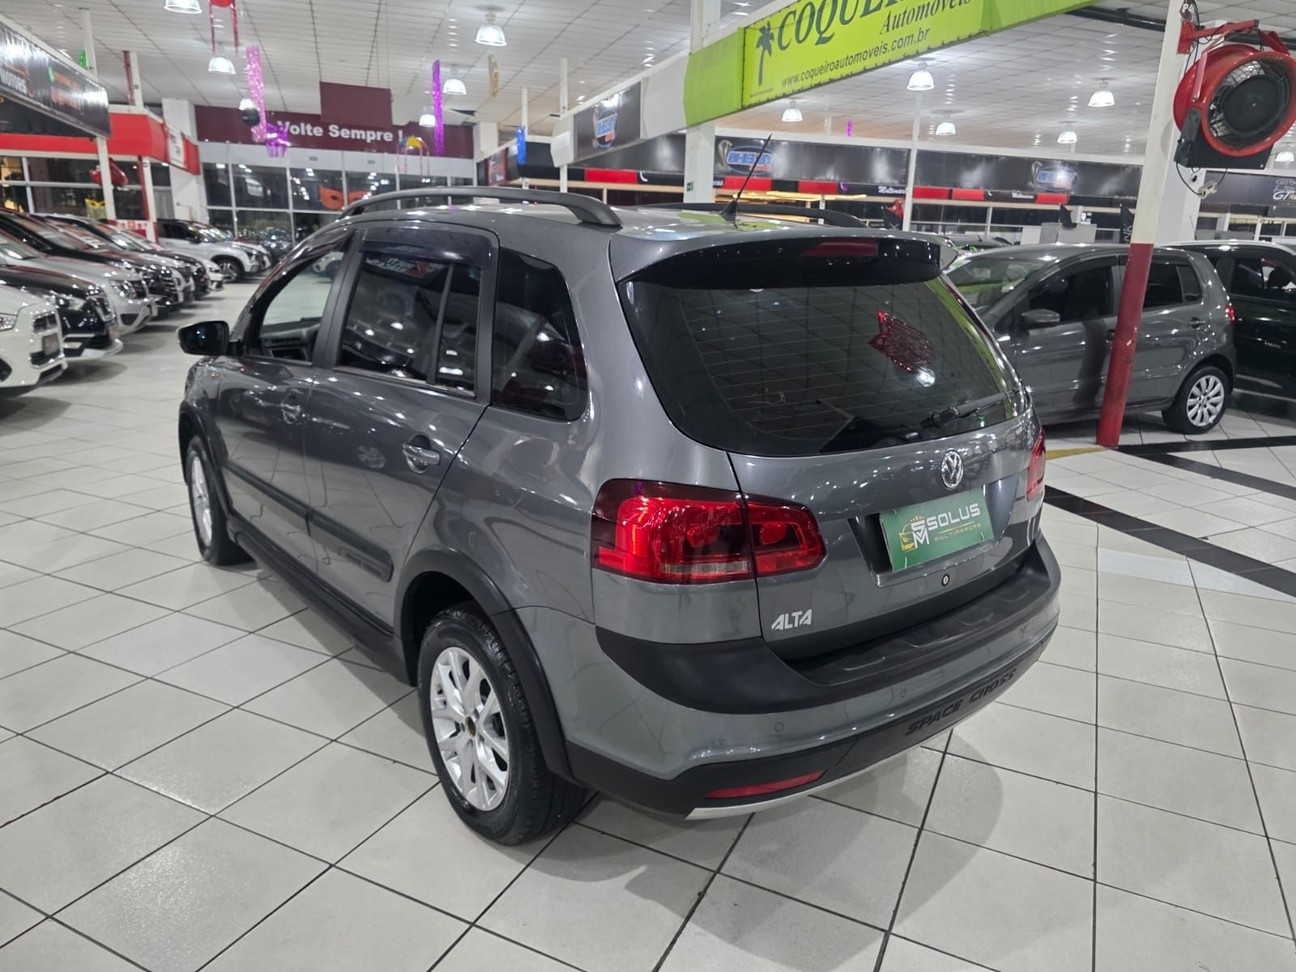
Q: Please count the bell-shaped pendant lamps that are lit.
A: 12